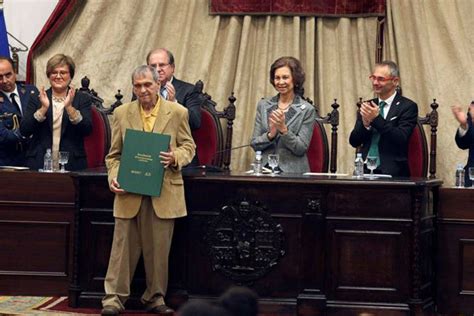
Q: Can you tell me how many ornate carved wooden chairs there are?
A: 4